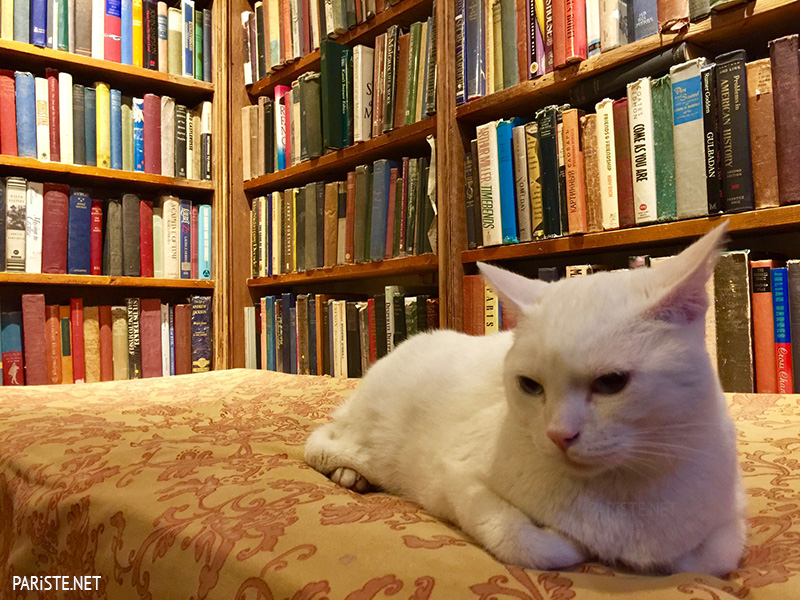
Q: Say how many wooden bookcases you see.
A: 3